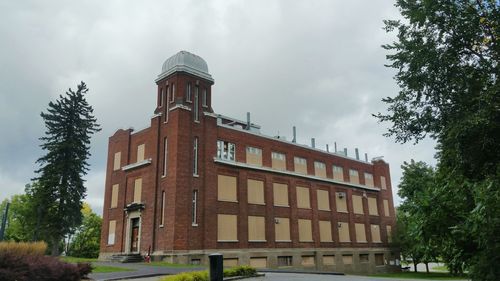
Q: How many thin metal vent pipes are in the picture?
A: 8